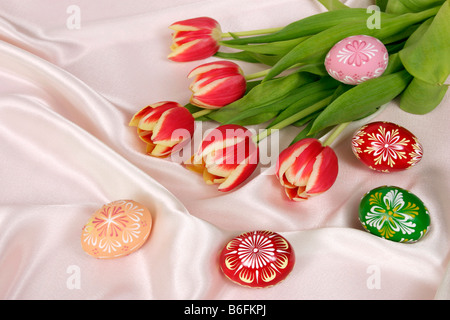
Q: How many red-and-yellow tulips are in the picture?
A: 5